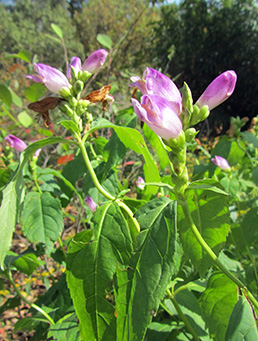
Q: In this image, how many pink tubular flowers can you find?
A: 11